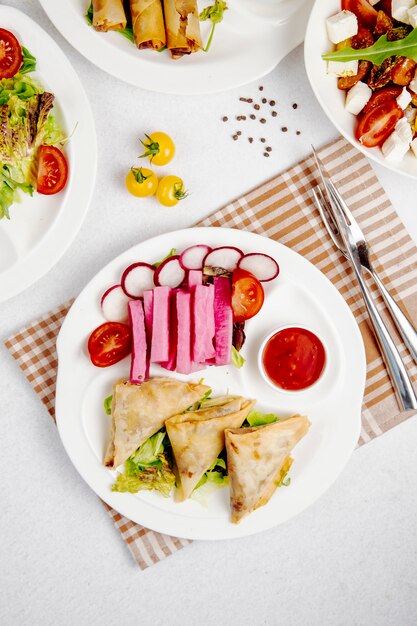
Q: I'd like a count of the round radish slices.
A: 6